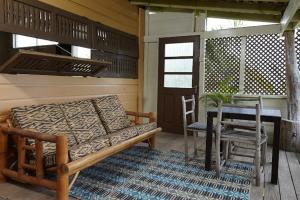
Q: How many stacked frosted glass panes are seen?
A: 3